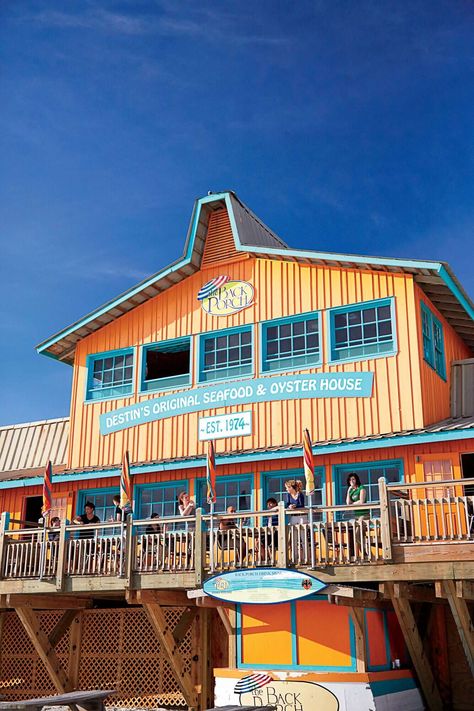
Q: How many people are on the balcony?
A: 9